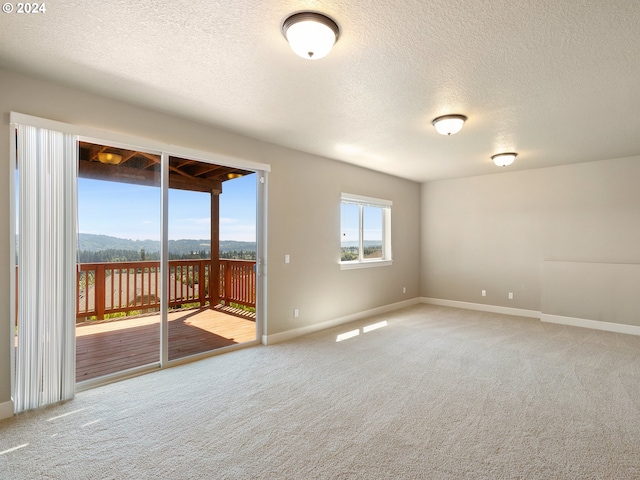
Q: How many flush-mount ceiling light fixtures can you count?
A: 3